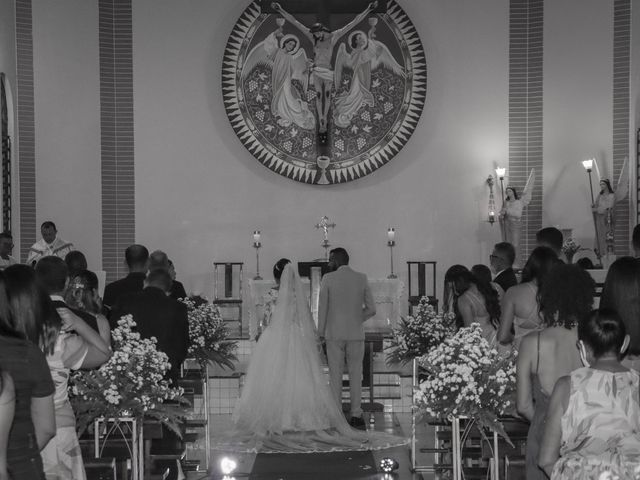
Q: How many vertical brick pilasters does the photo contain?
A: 4